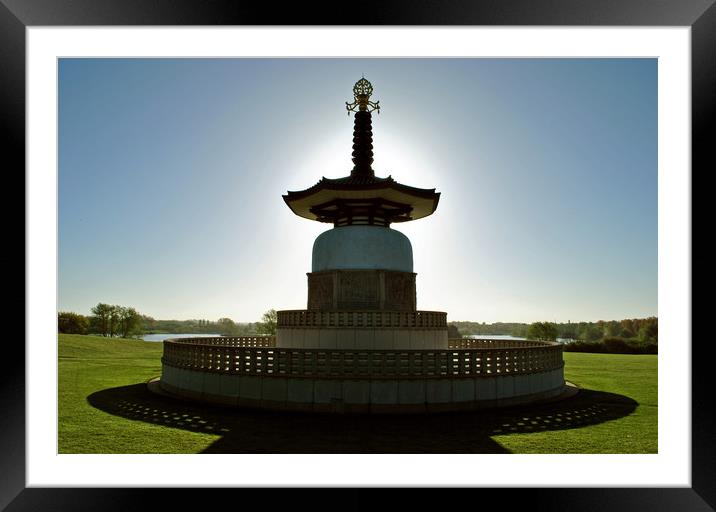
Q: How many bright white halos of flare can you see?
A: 1